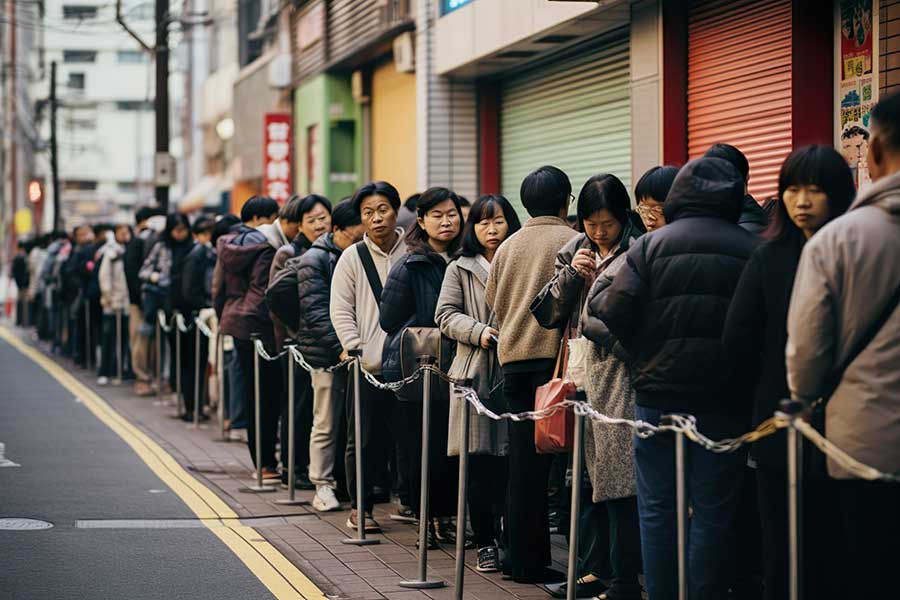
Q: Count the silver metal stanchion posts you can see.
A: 14